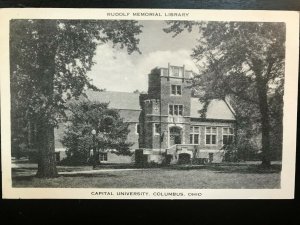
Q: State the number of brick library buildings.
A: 1